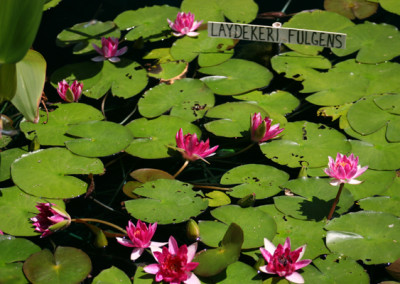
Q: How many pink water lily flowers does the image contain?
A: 10